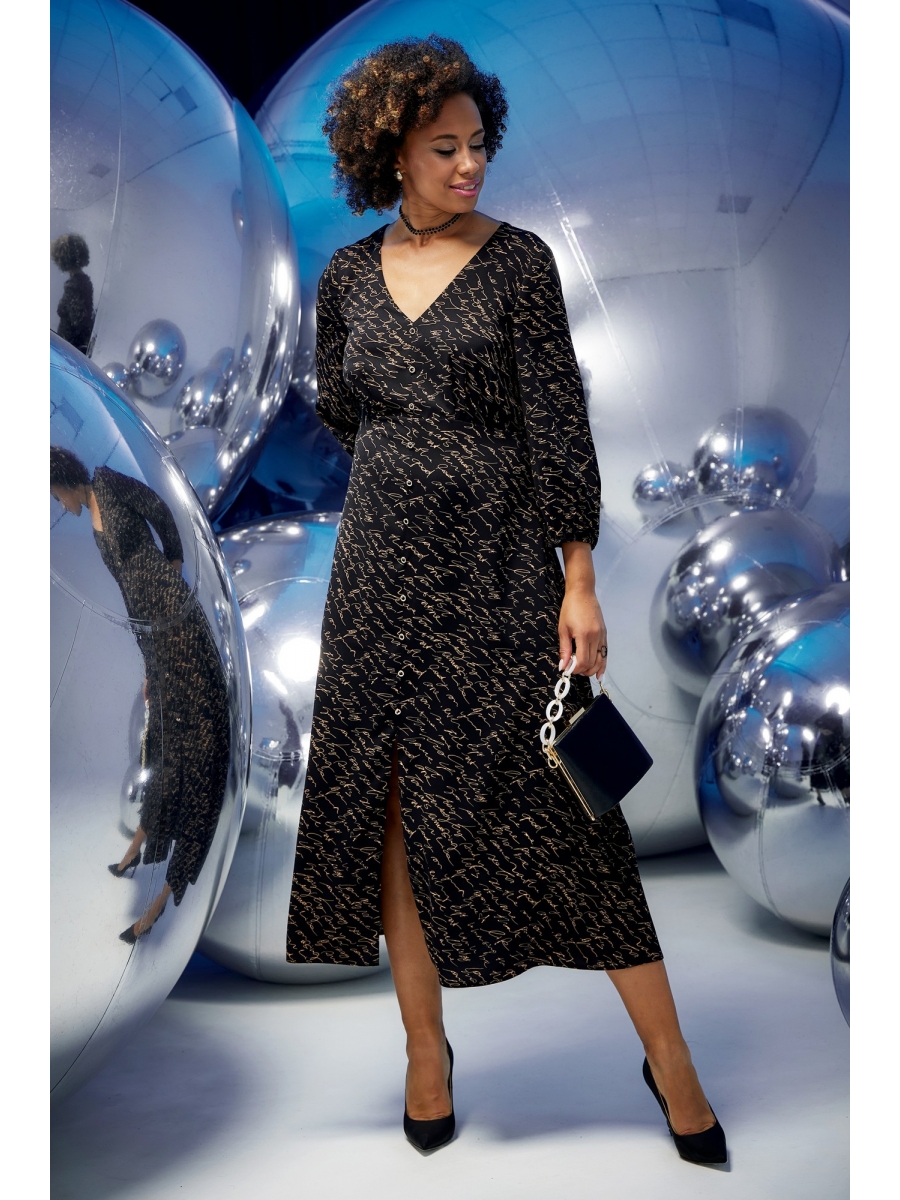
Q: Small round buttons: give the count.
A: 11